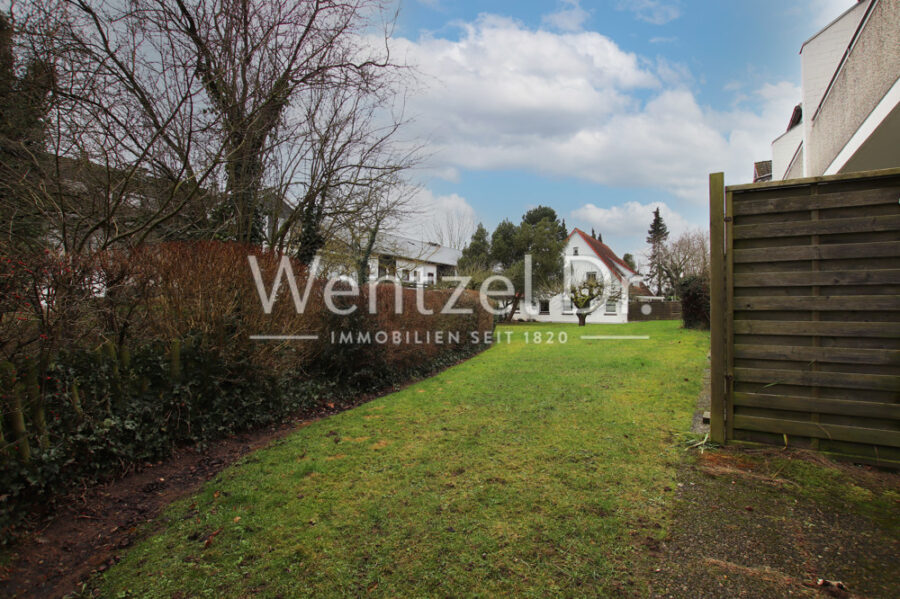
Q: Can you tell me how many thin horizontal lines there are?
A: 2